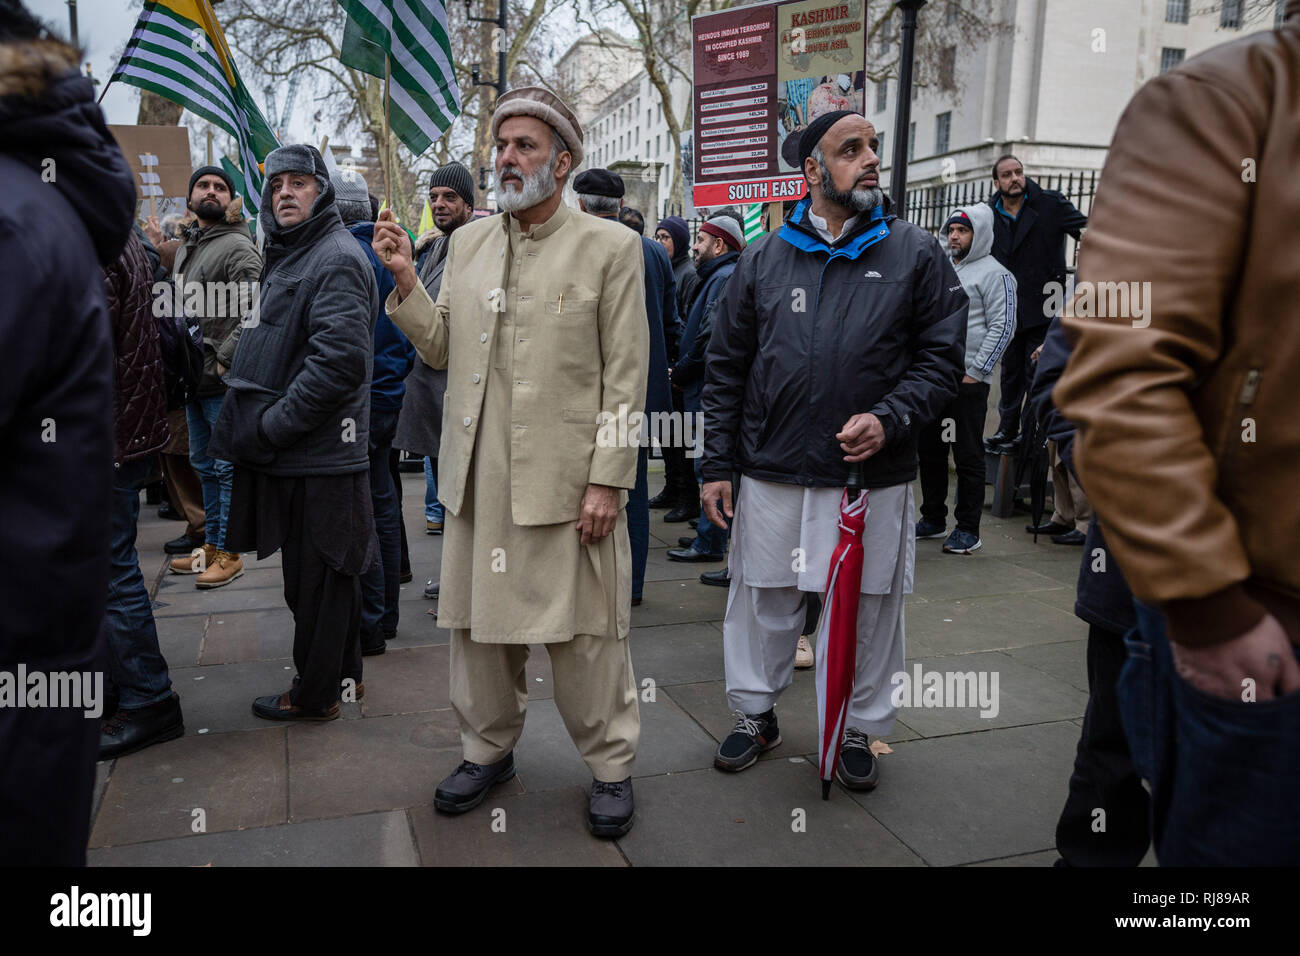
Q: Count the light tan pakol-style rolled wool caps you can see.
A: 1